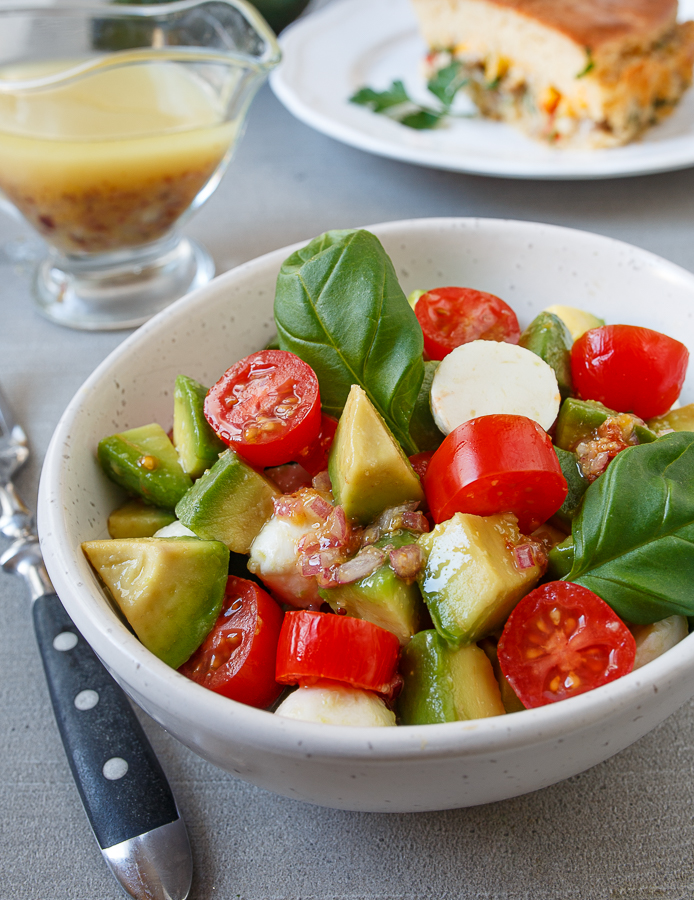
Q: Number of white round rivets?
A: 3